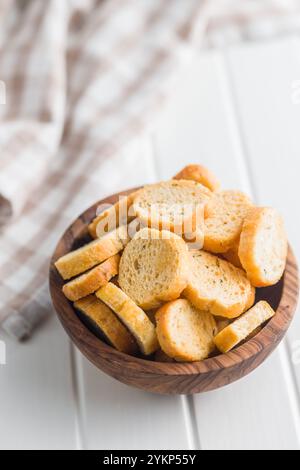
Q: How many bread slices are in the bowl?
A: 13